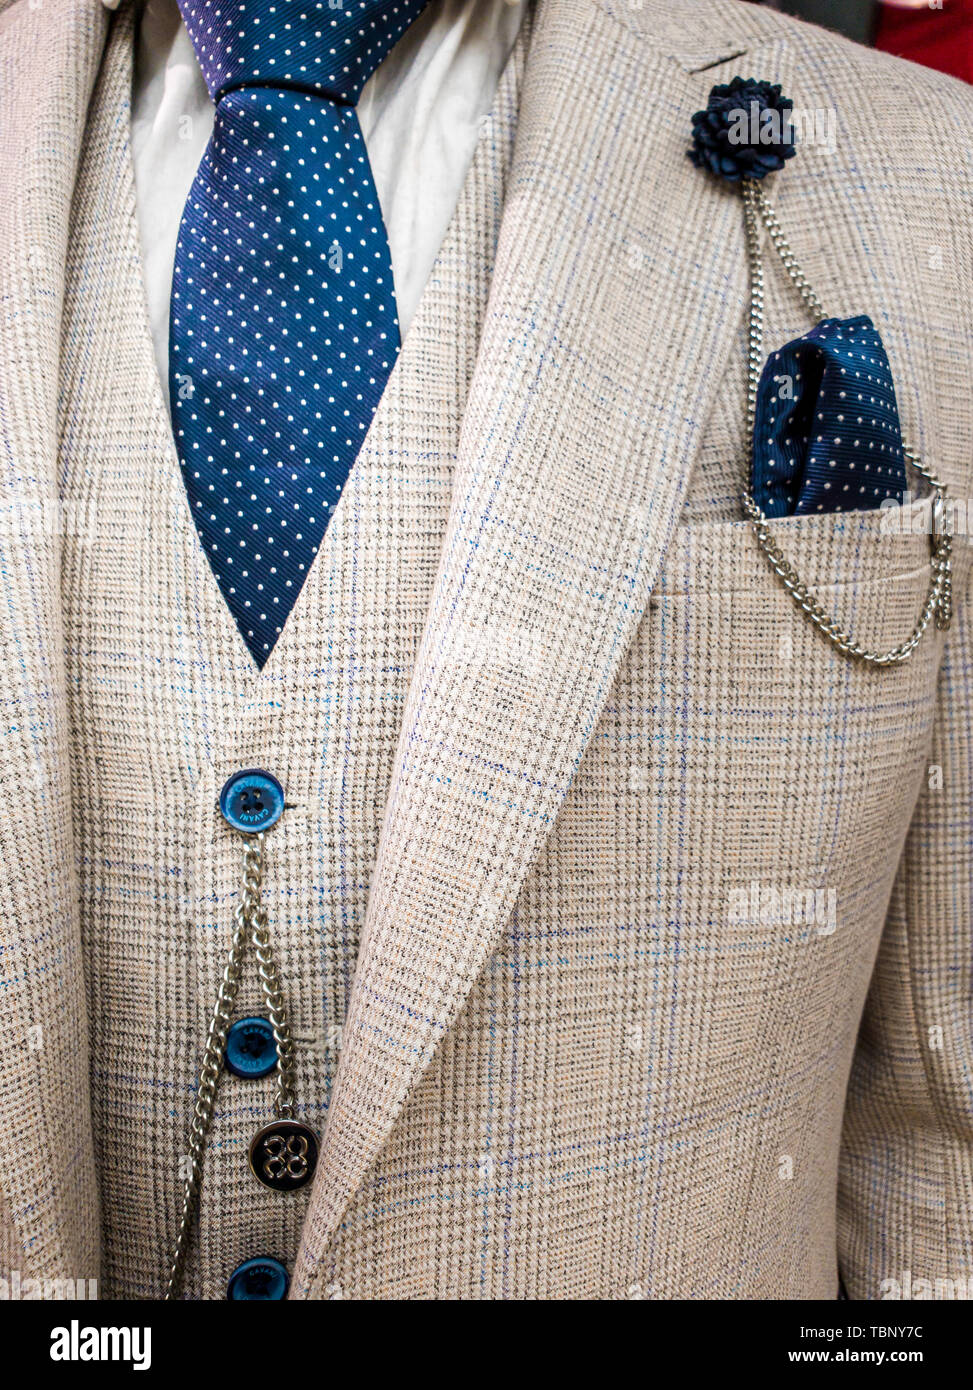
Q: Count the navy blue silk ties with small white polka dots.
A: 1